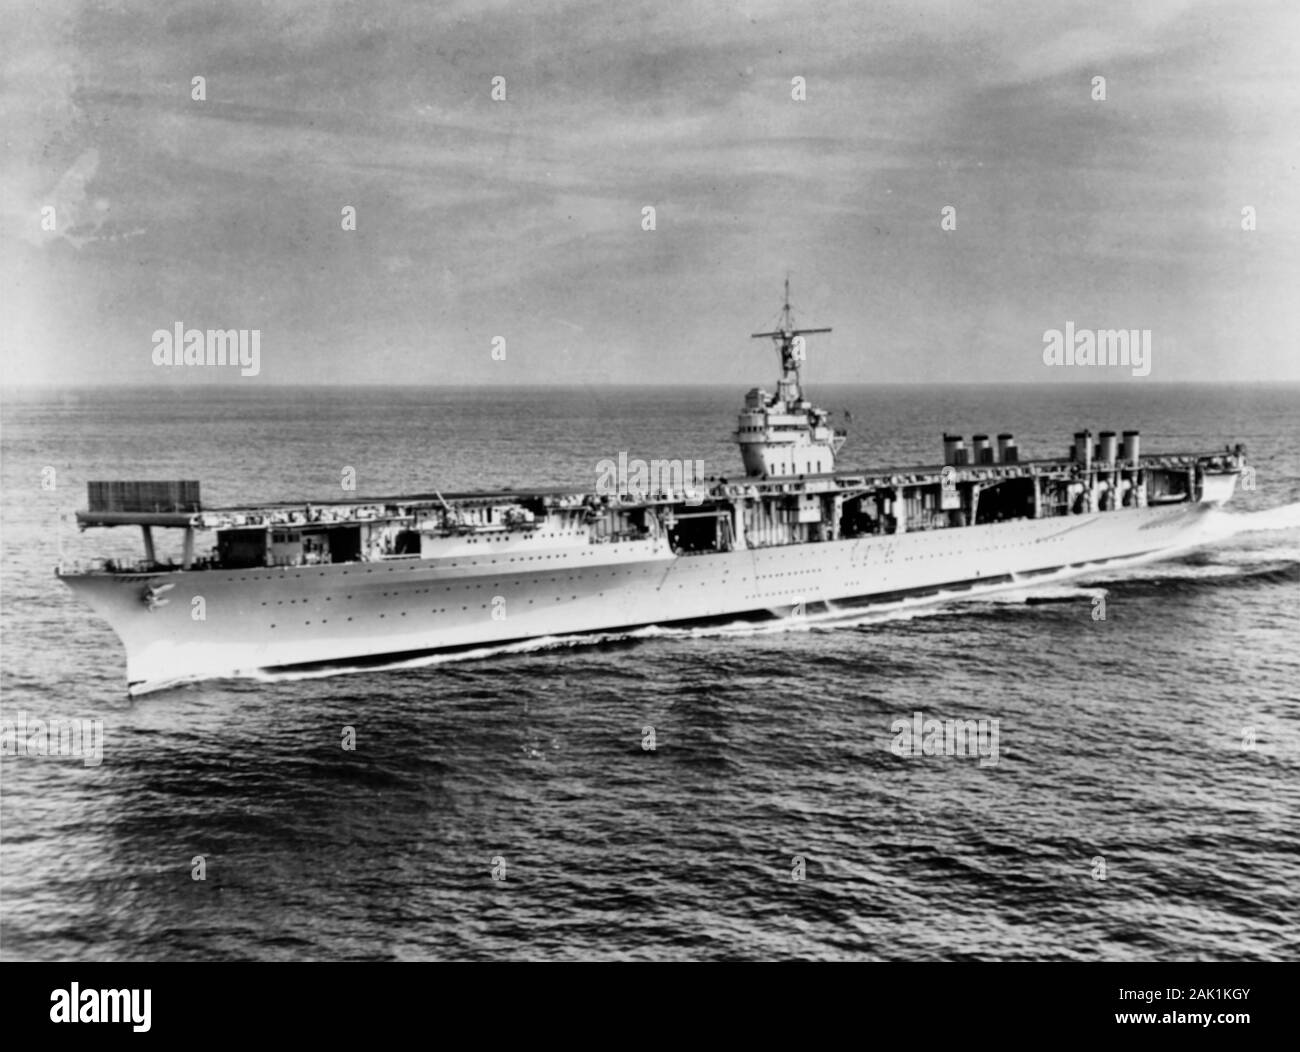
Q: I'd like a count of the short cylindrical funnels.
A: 6